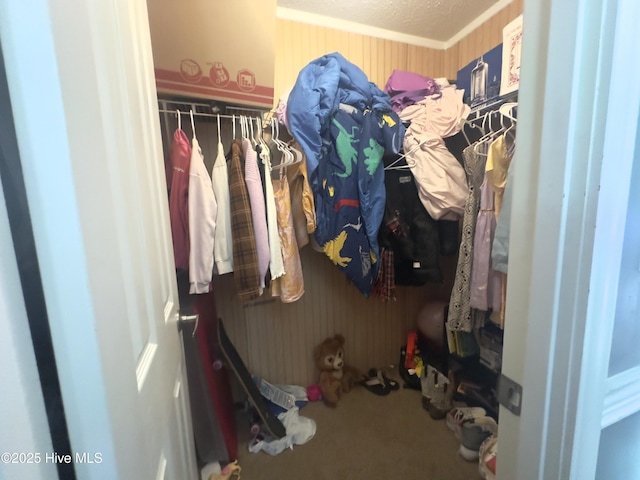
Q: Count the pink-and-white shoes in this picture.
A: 2